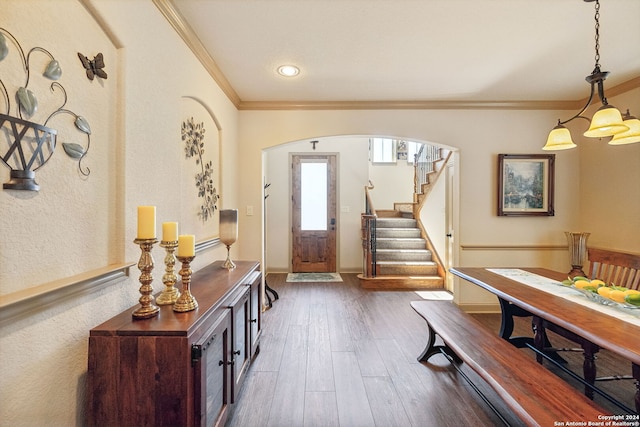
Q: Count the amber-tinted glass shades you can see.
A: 3